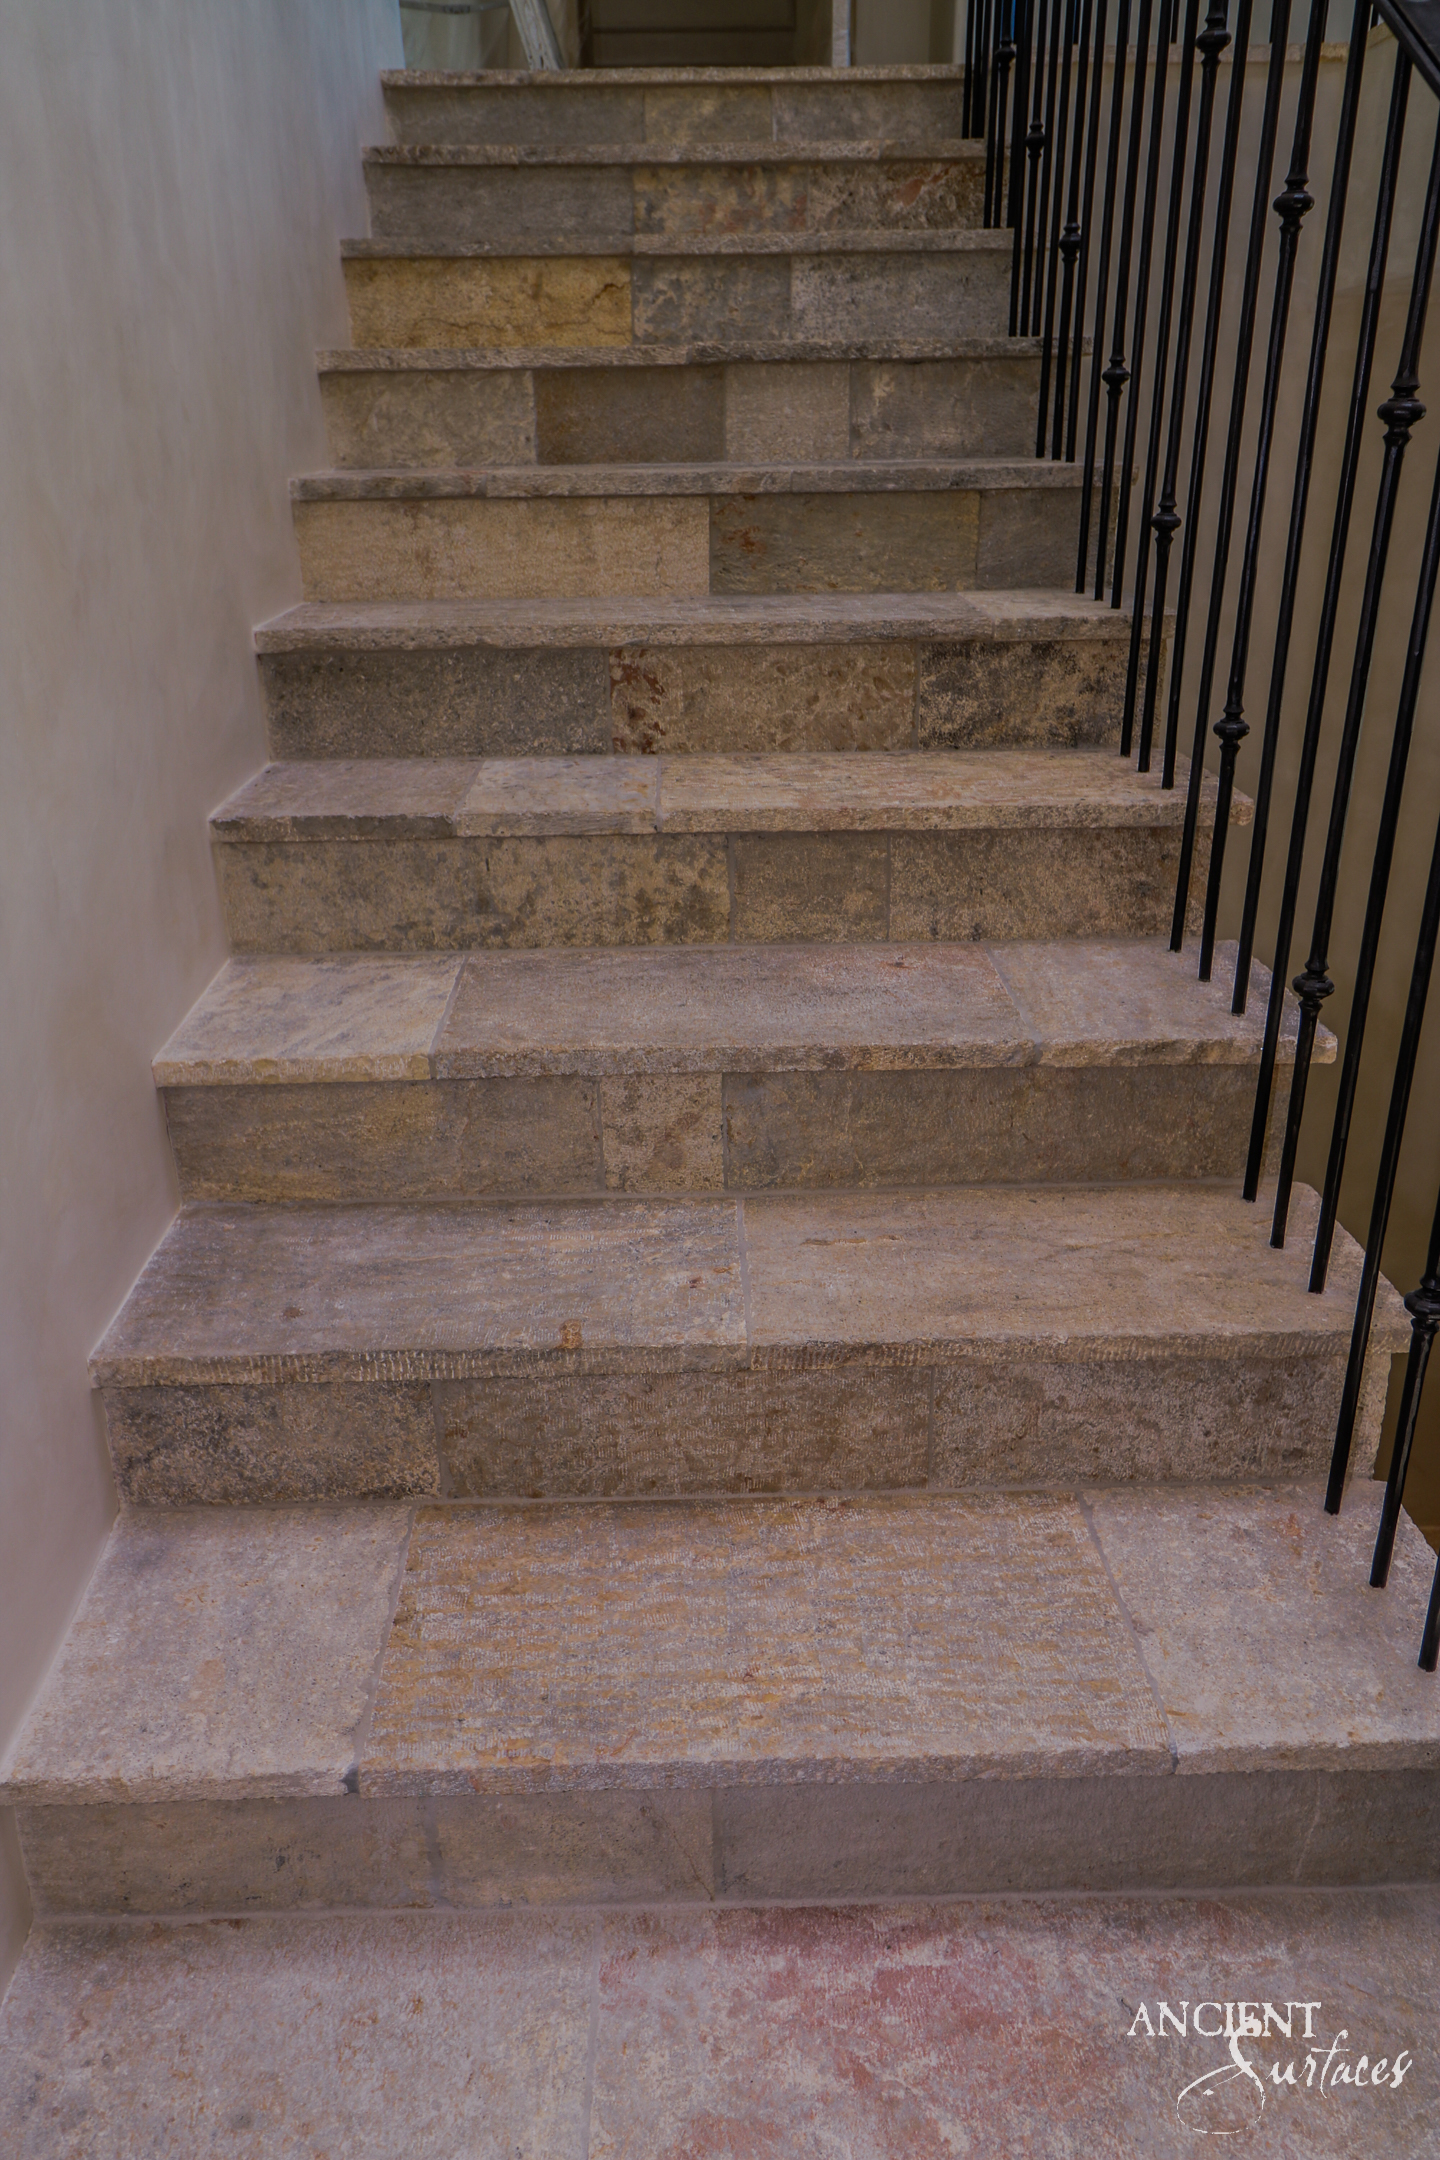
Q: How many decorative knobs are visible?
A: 11